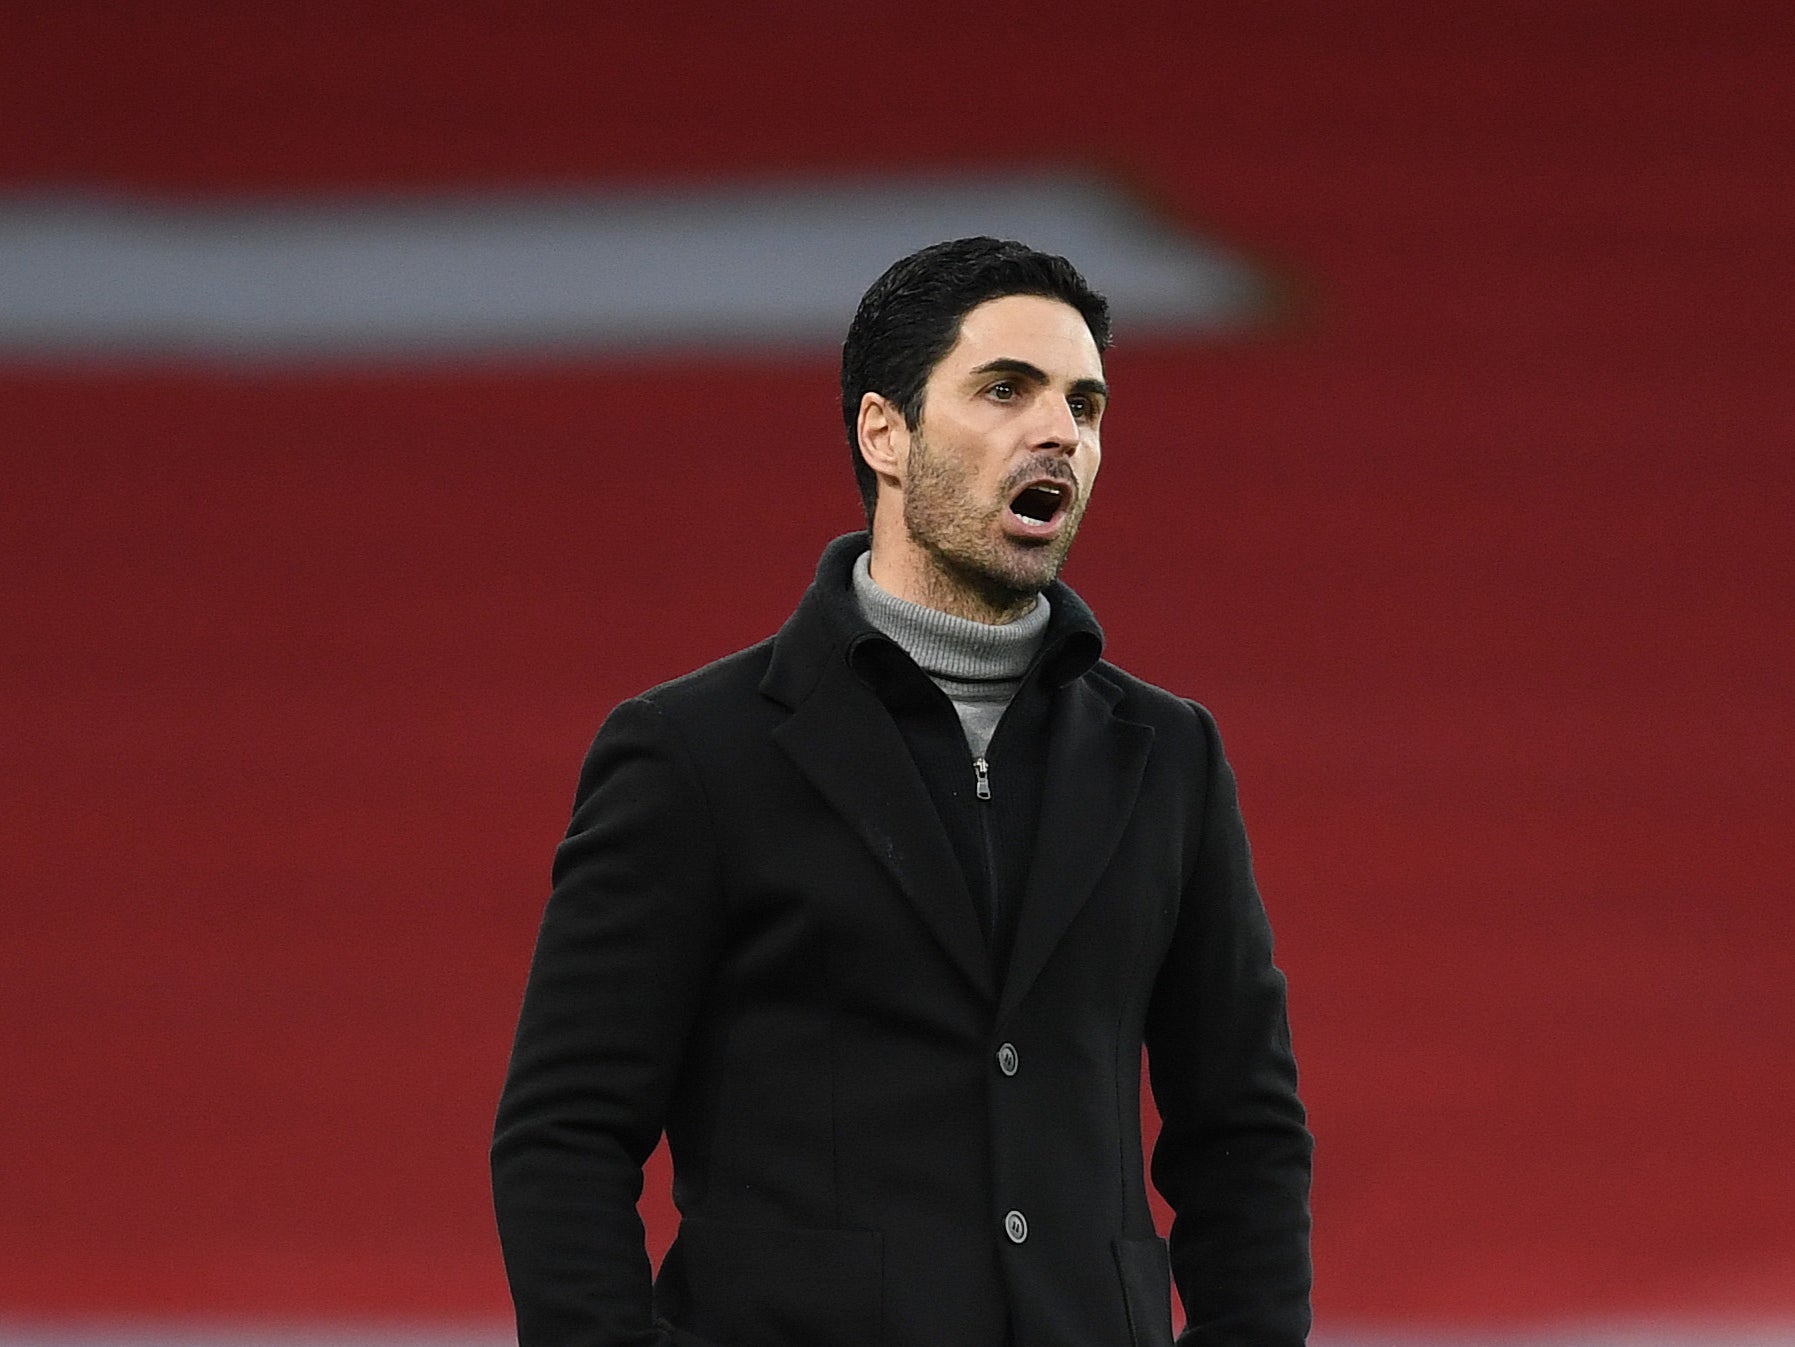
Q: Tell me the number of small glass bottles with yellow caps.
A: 0